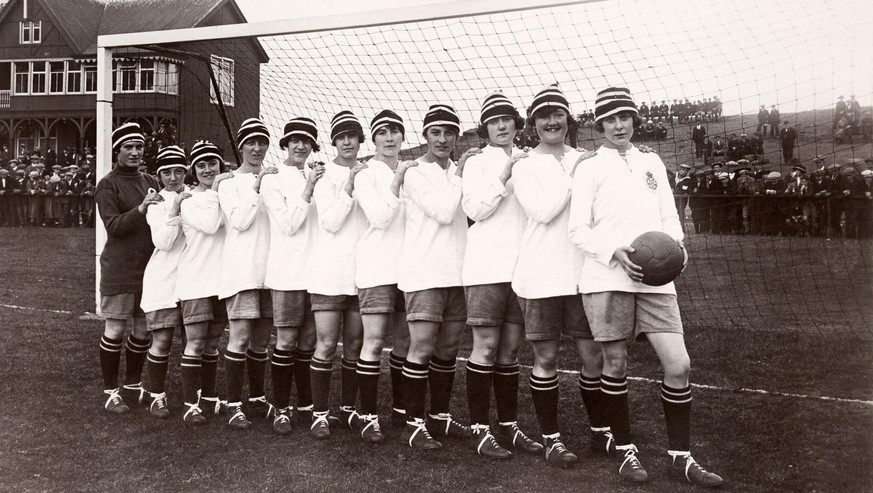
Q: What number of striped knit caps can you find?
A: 11